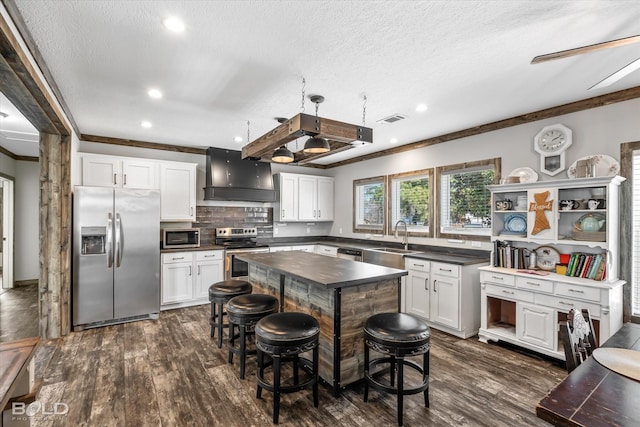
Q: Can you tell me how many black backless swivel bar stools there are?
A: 4